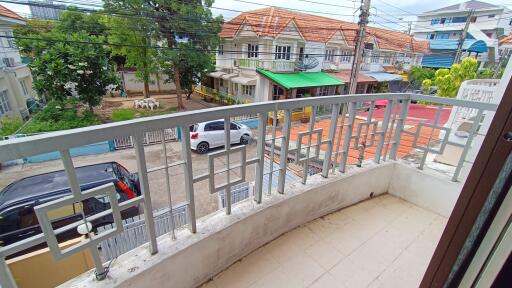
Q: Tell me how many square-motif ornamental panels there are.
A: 5